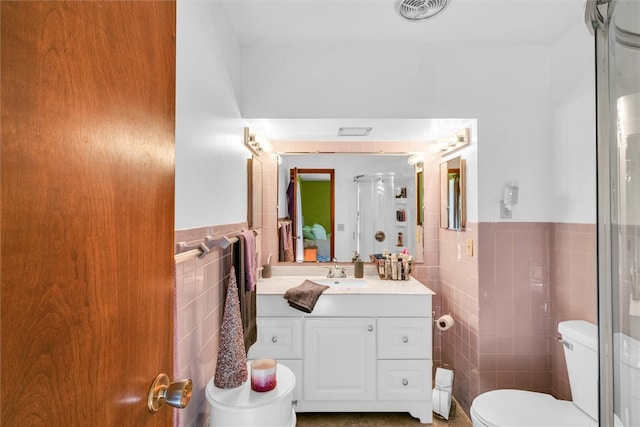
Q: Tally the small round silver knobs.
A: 4